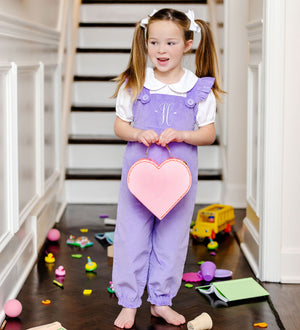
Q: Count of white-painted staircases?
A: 1